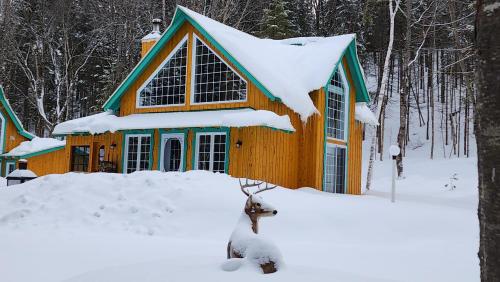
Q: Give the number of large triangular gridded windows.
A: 2